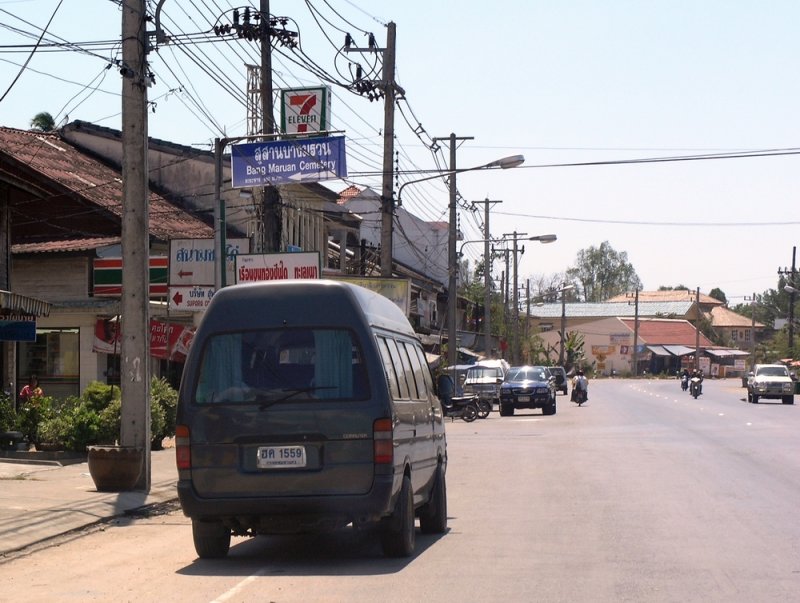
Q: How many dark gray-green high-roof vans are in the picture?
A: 1